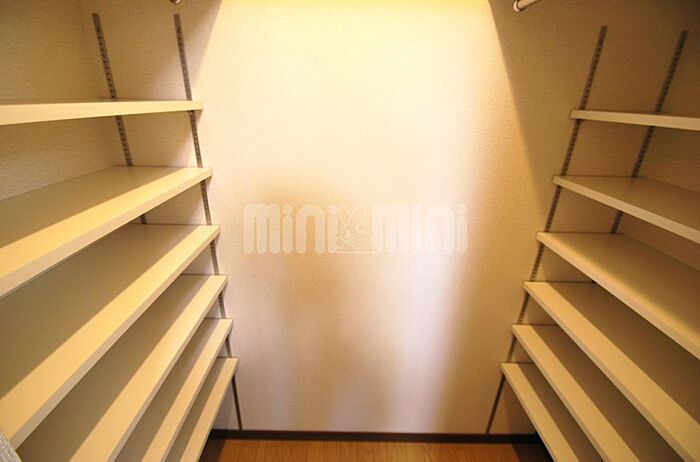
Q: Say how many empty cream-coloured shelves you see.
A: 12